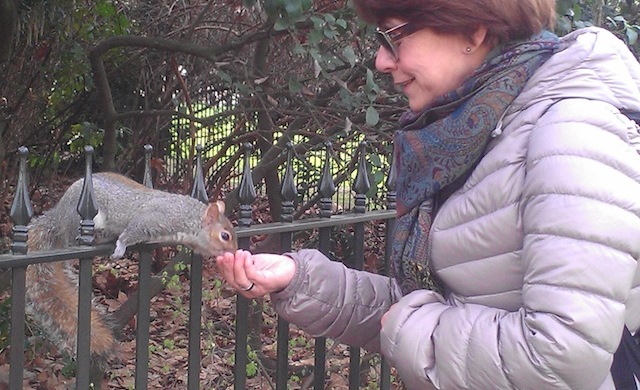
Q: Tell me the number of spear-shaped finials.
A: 9